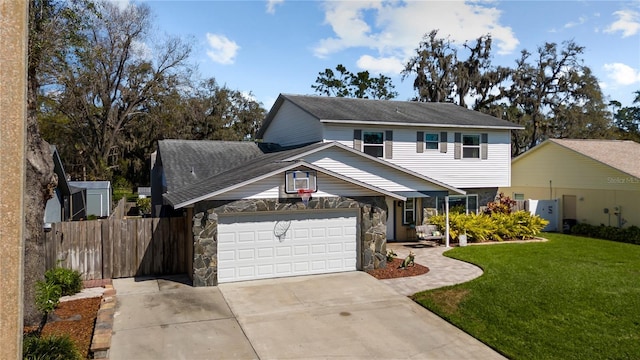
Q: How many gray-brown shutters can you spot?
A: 6